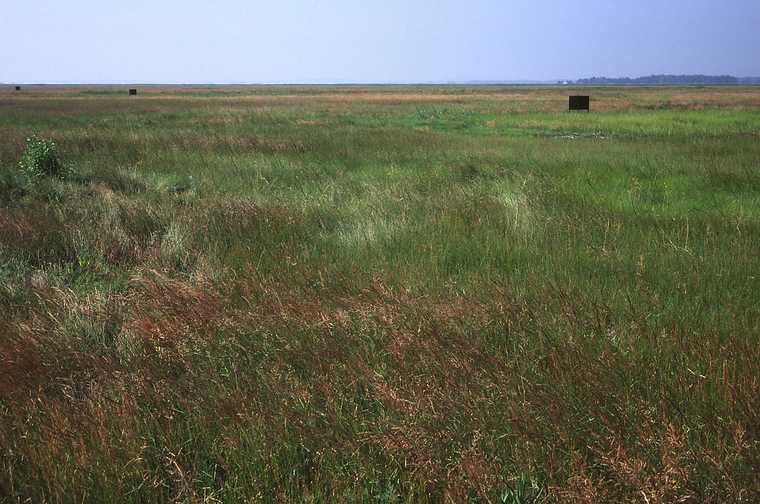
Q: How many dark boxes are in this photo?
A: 3